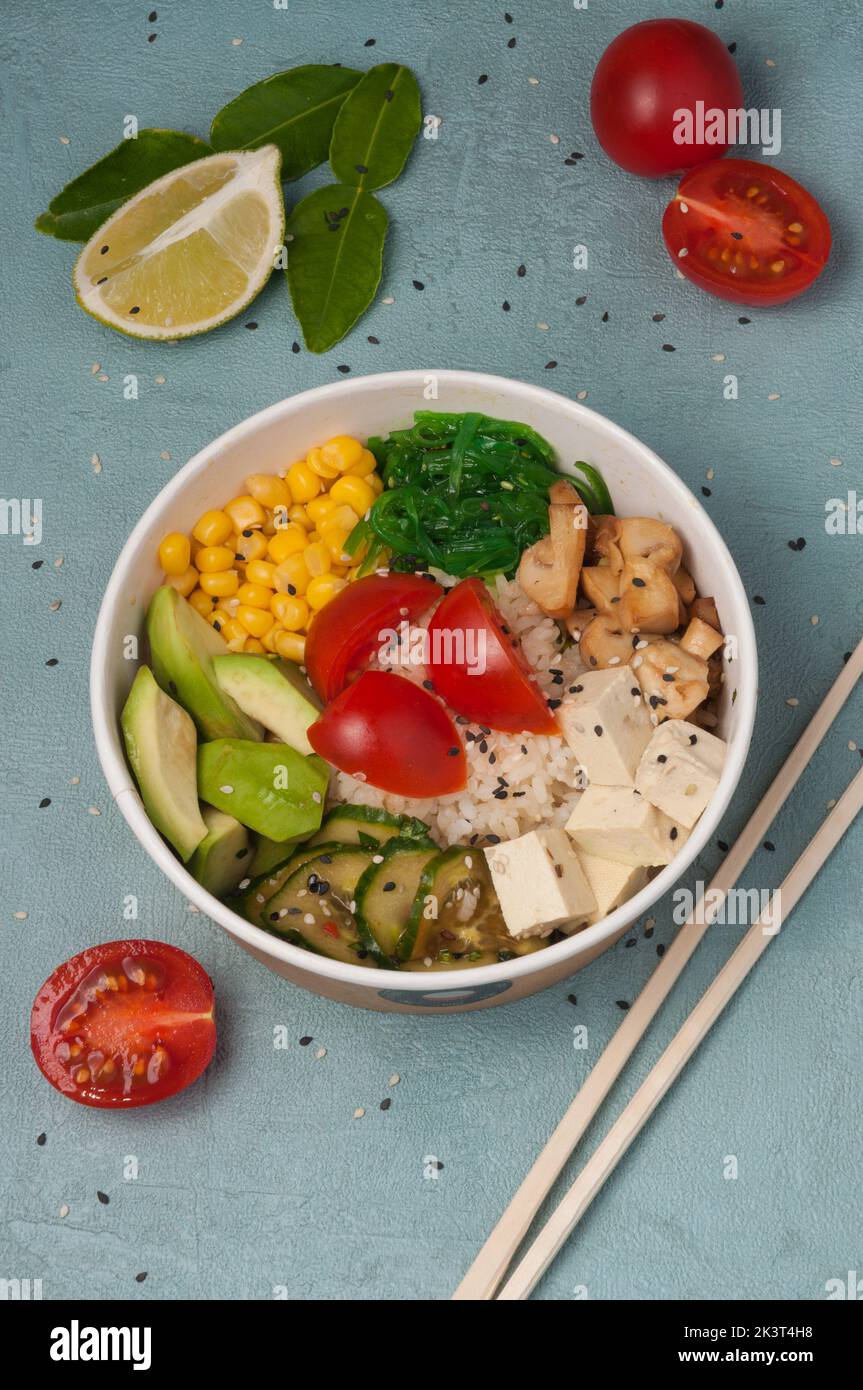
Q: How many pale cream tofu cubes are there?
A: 5